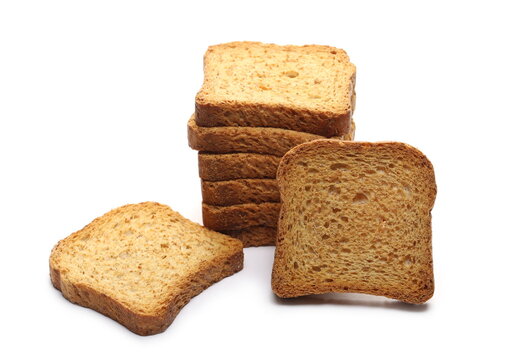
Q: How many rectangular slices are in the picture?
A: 8